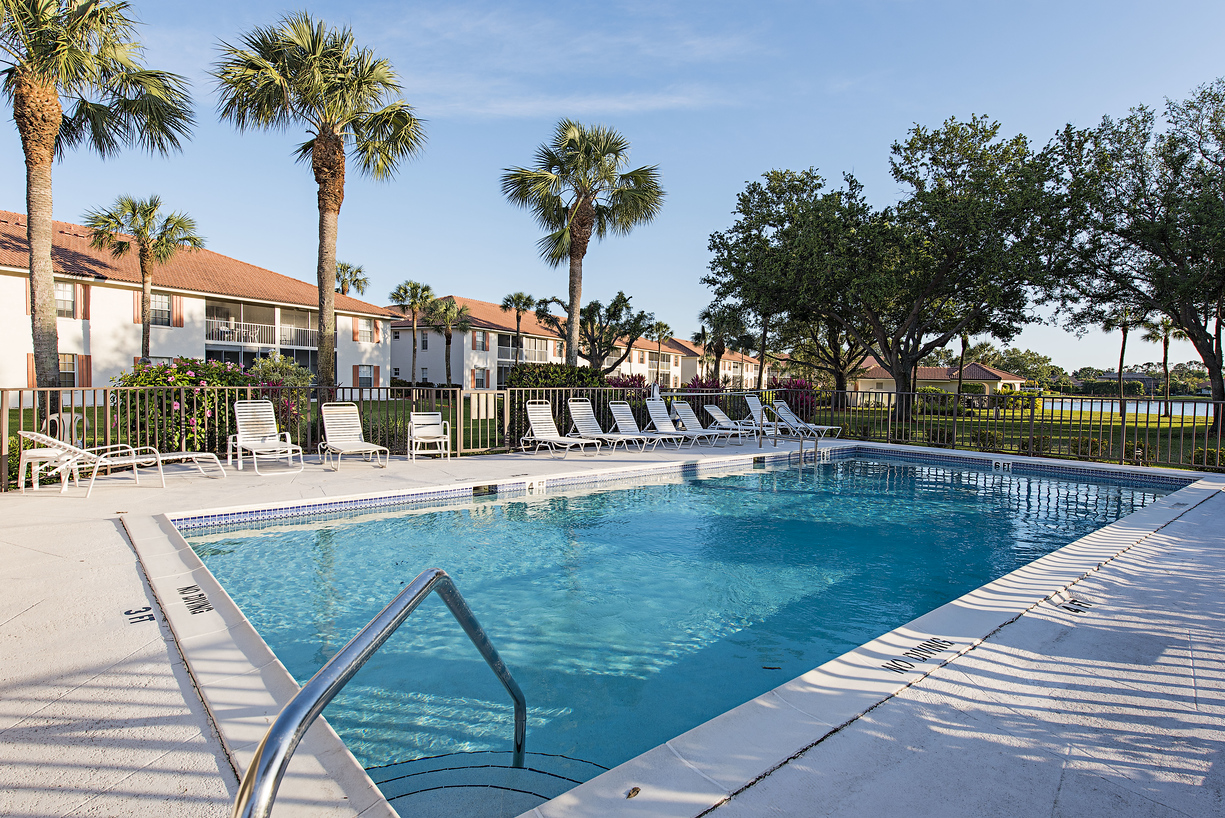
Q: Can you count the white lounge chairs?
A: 11